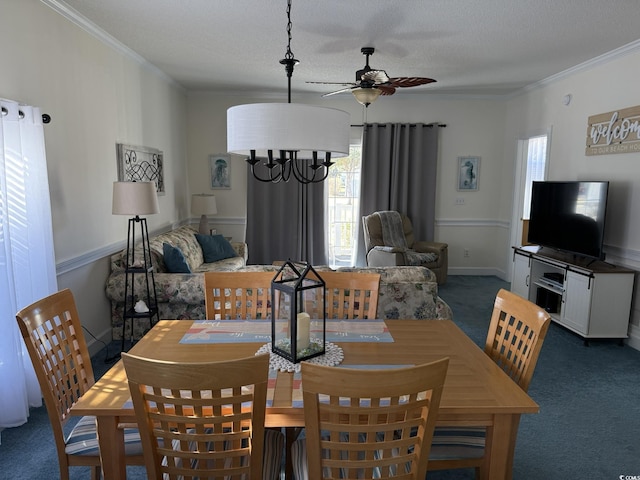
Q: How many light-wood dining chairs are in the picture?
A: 6